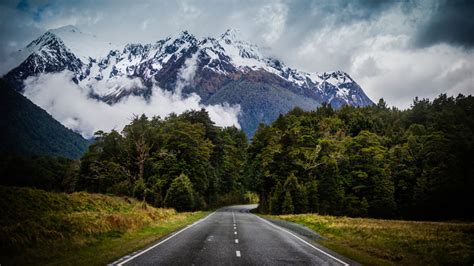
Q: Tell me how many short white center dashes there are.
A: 5